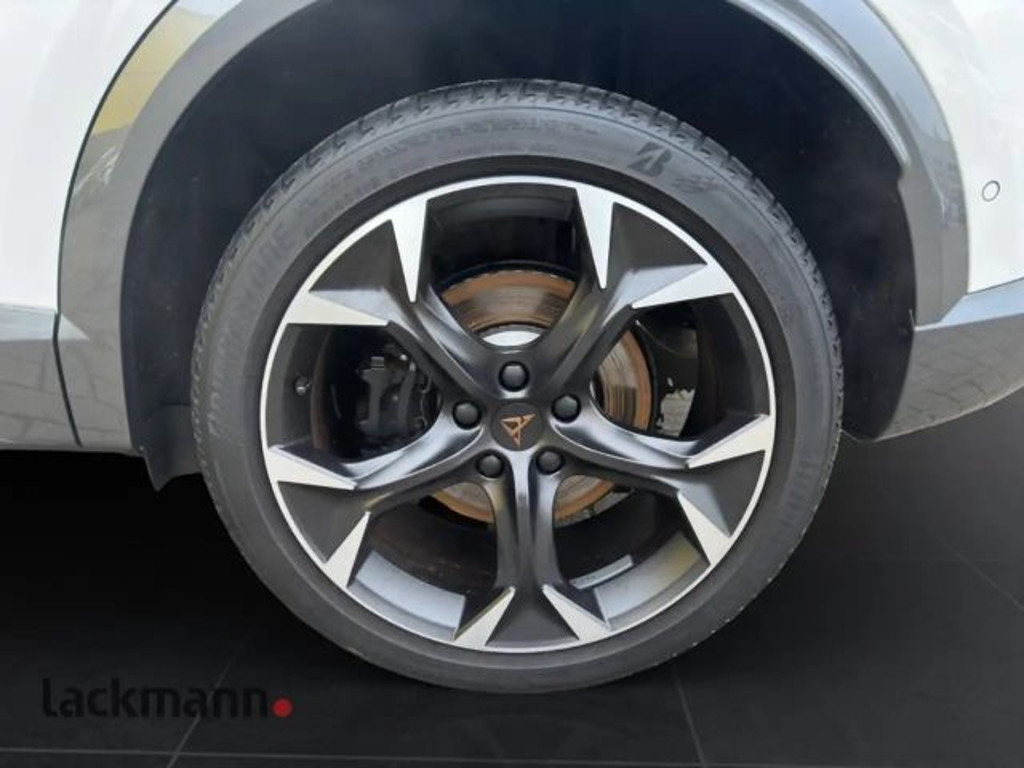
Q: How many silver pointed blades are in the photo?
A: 10